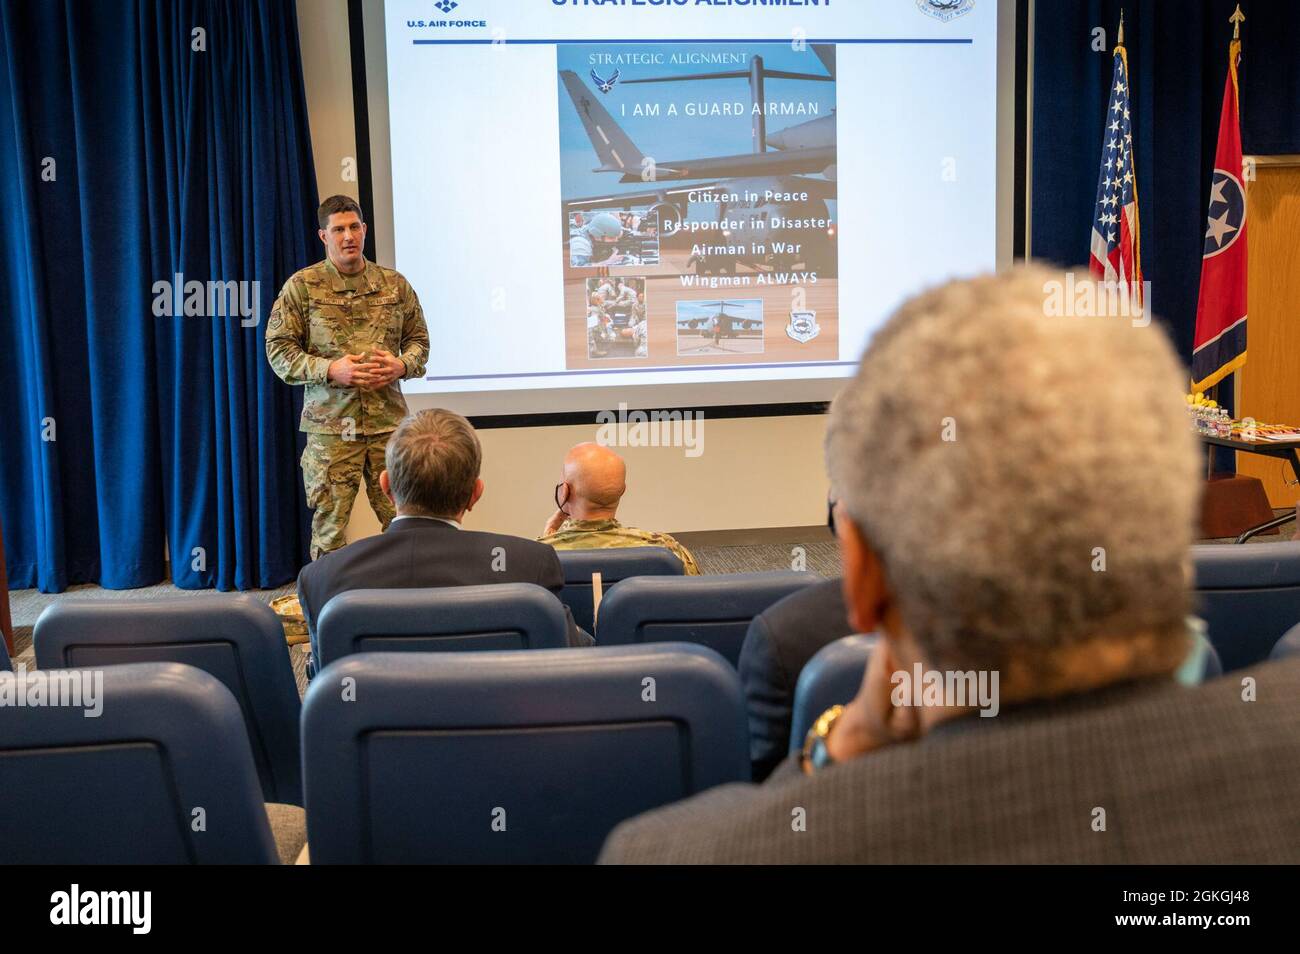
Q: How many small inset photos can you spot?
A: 3